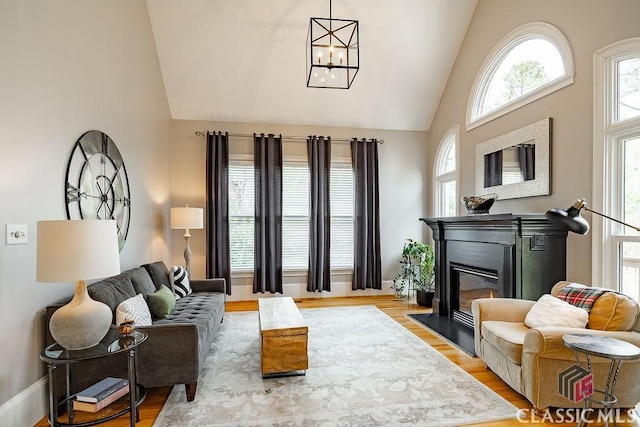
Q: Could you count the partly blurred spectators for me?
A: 0